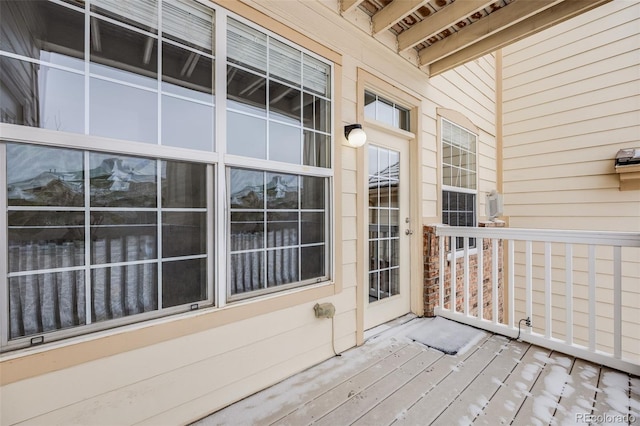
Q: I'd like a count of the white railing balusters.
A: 11